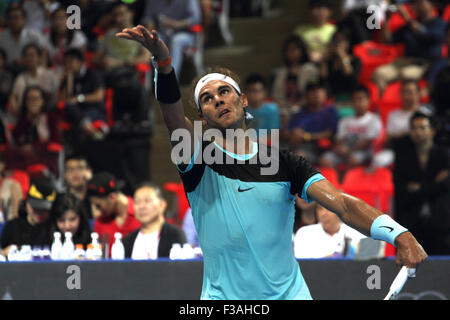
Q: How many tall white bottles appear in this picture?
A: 4